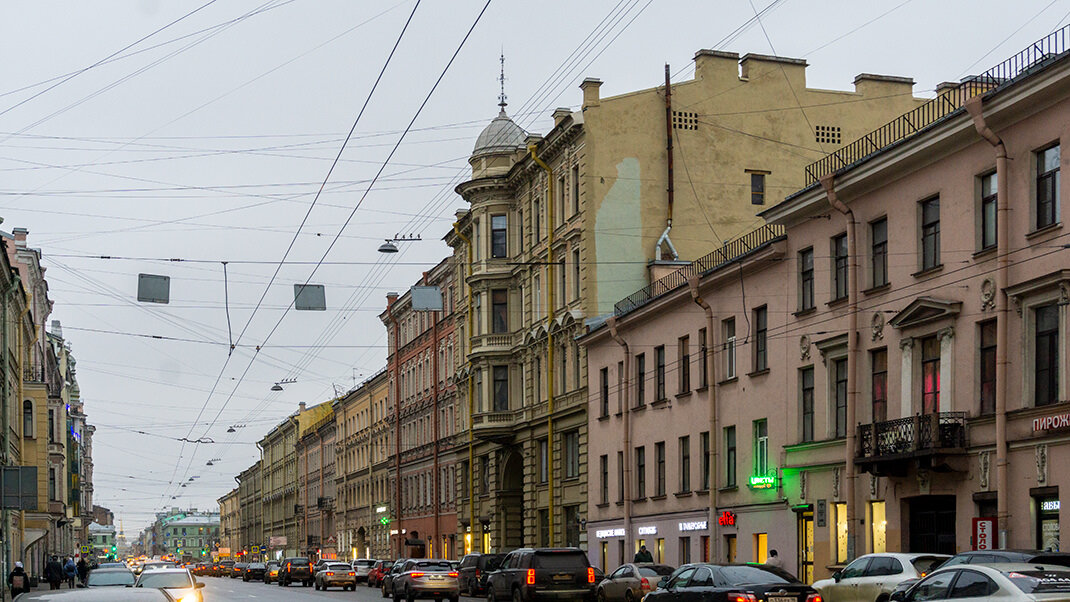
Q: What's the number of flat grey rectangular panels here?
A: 3